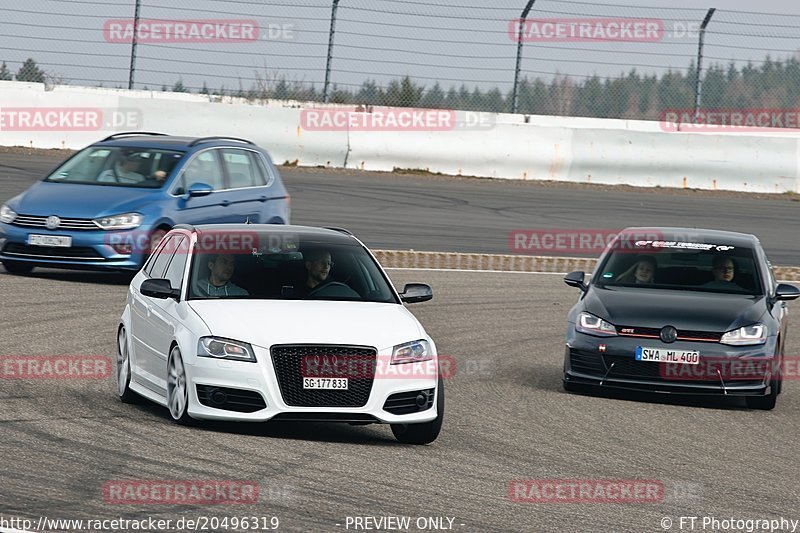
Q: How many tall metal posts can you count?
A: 4